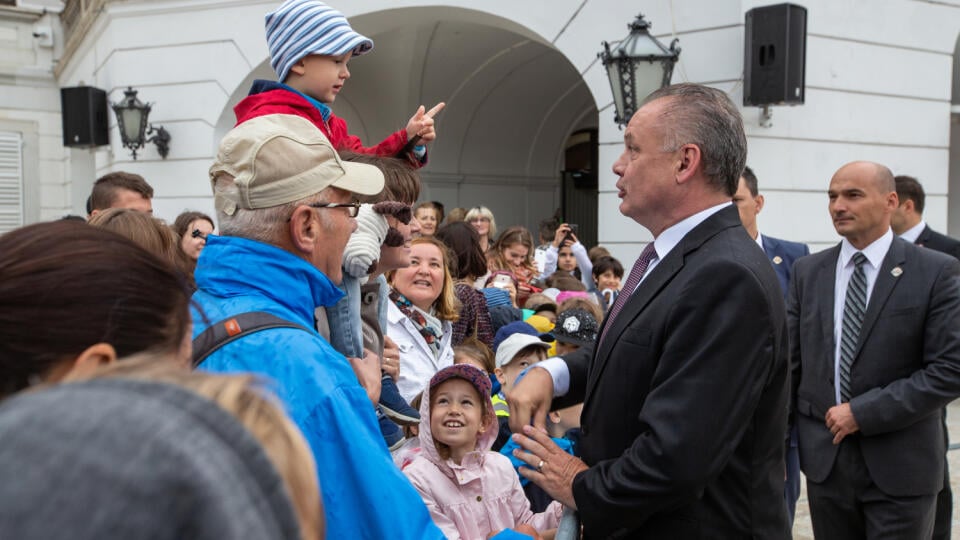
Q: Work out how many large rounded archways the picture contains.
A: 1